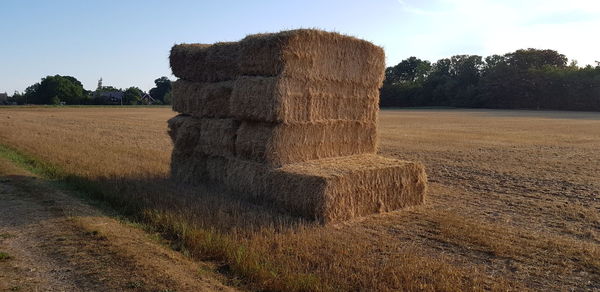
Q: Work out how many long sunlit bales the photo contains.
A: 4